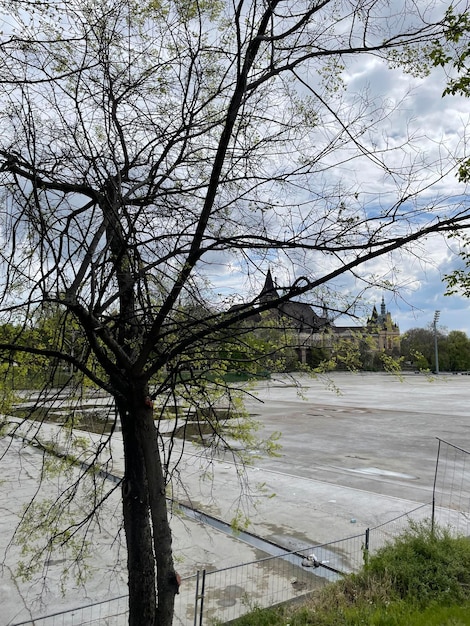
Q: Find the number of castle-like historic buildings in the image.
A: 1